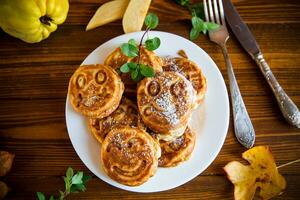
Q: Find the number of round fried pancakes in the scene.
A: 7